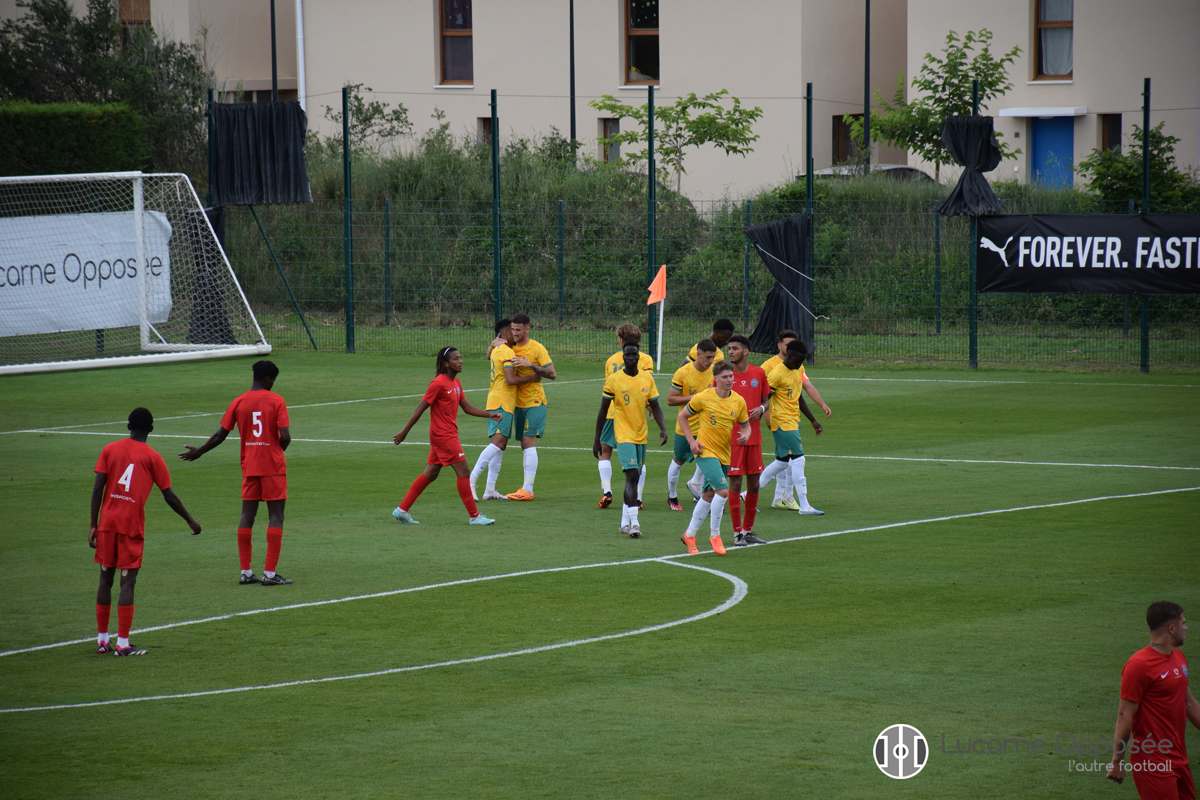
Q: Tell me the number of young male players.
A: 14